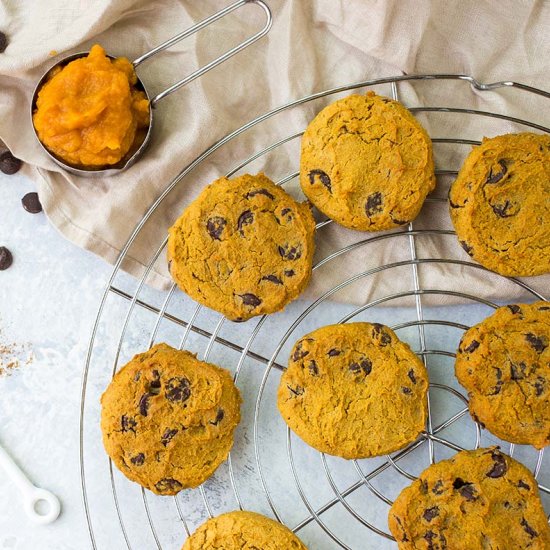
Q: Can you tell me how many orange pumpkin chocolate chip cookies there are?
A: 8